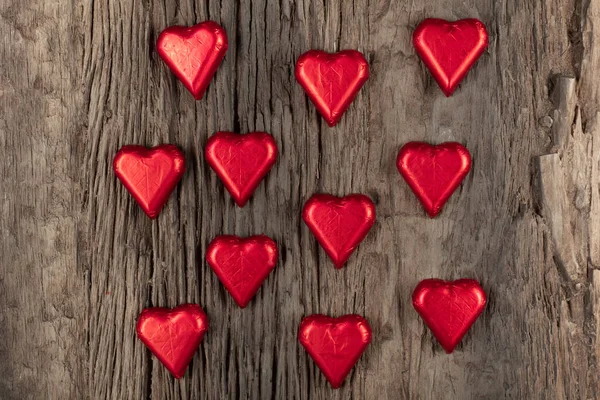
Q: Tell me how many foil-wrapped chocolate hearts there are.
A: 11